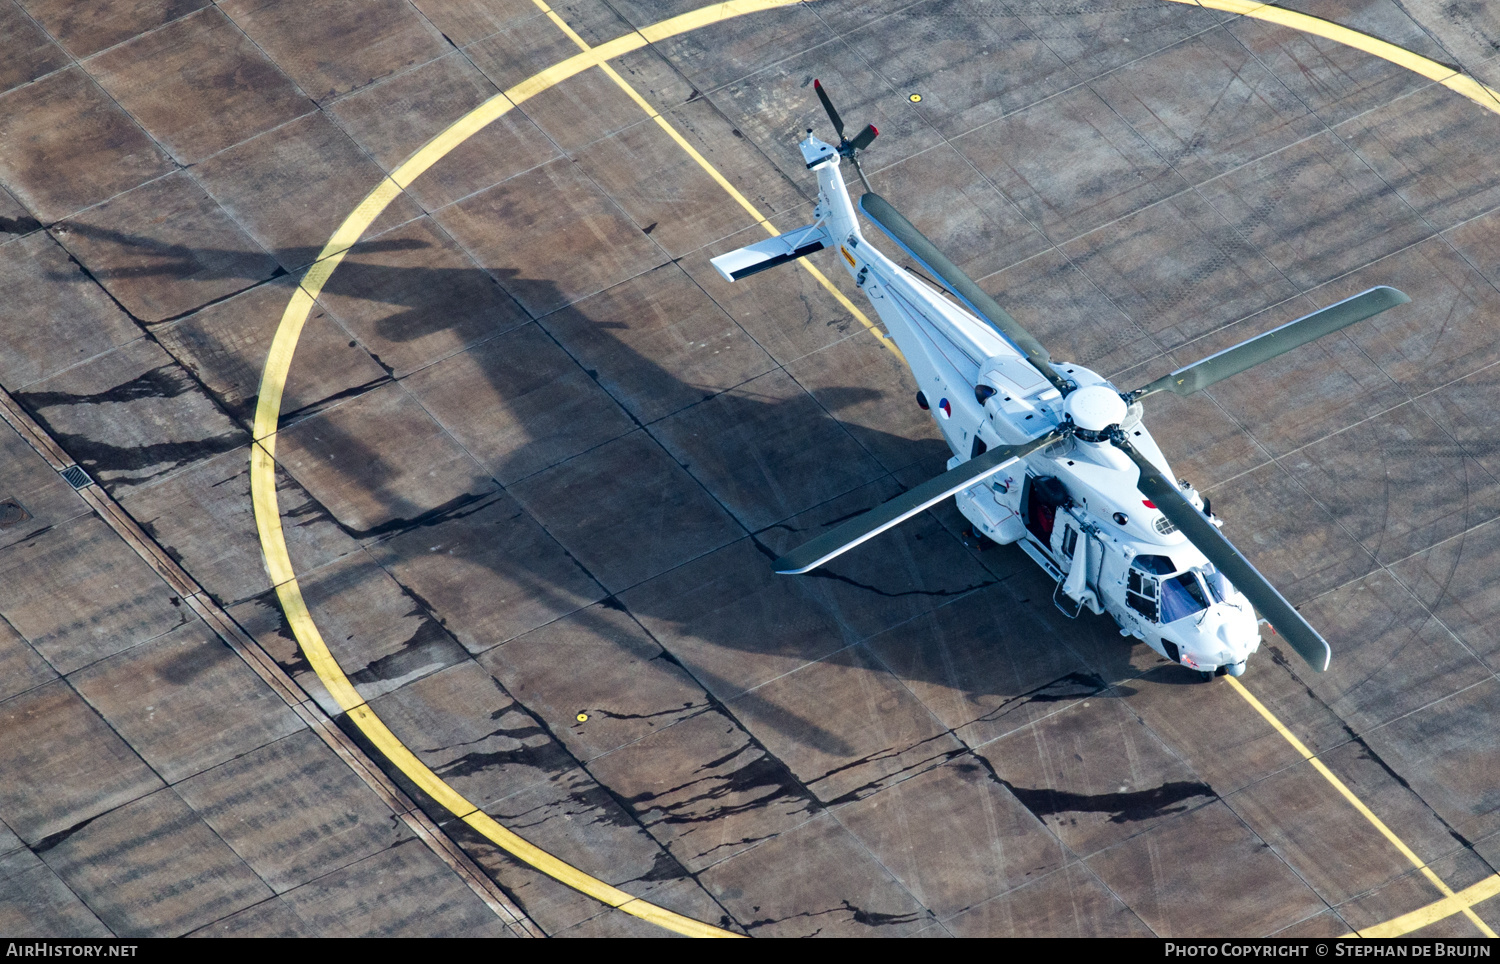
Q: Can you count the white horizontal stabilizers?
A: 1